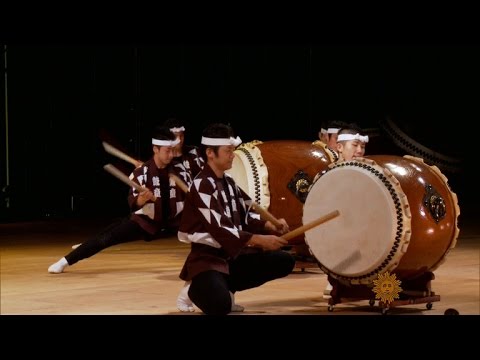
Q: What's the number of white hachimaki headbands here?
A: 5